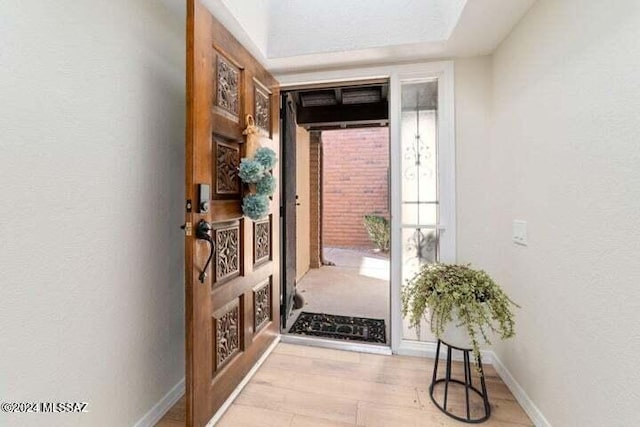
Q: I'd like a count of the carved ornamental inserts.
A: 7